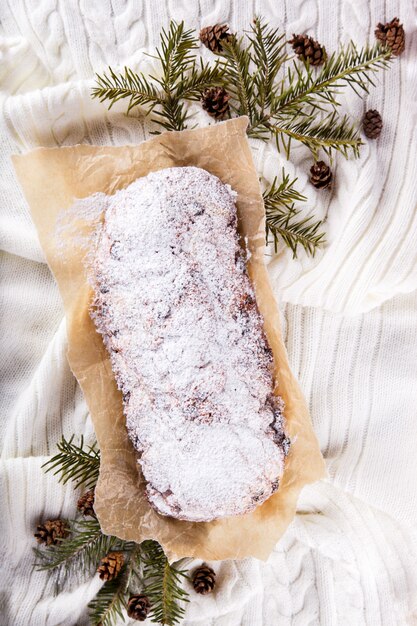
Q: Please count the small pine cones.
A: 11